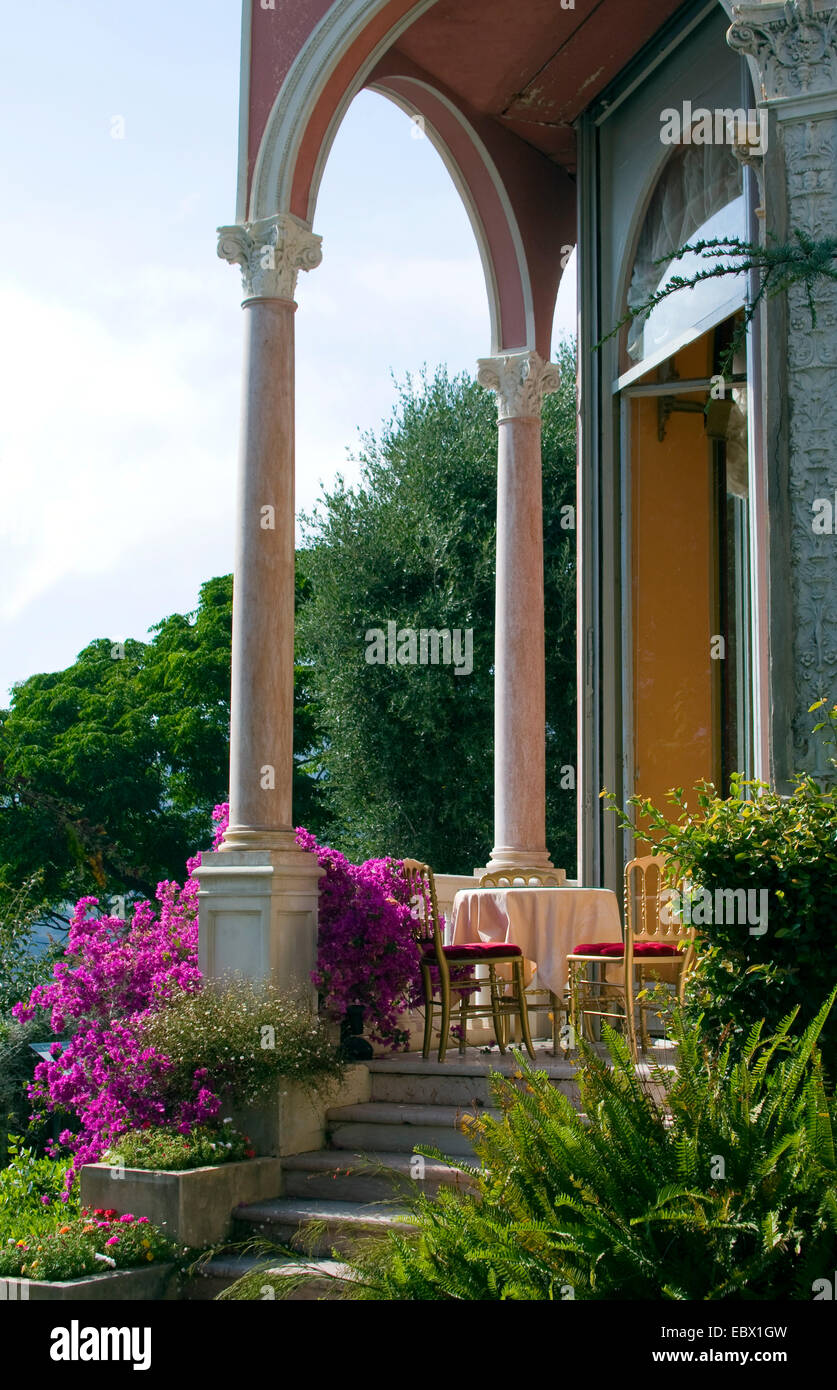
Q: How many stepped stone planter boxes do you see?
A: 3